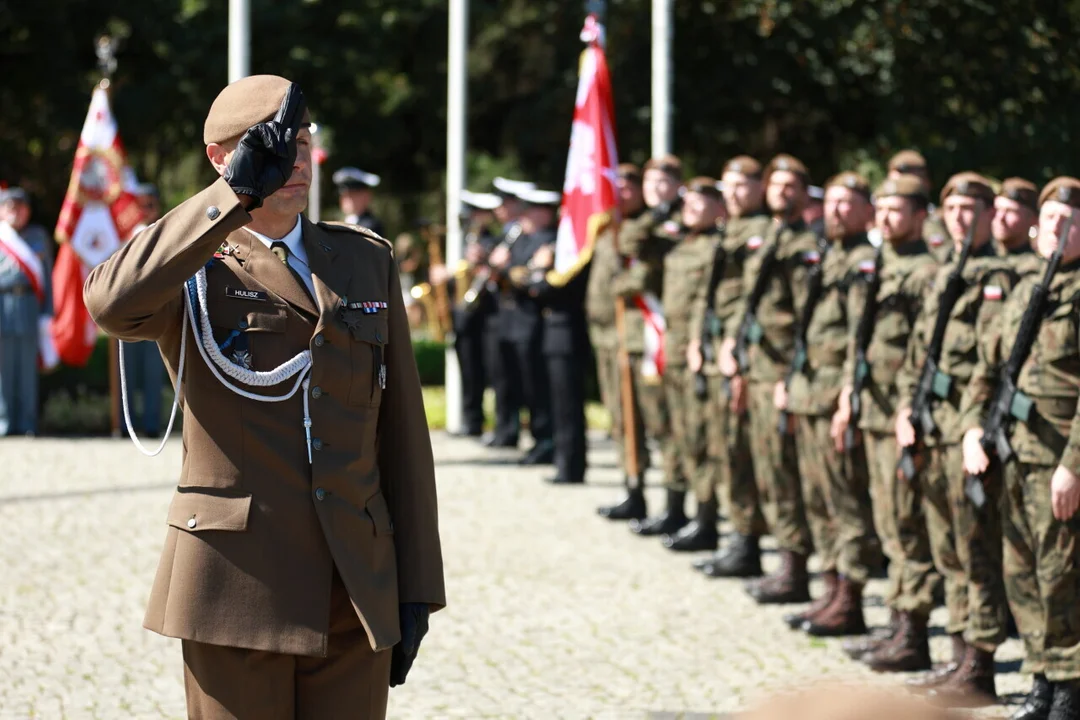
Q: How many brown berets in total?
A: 12